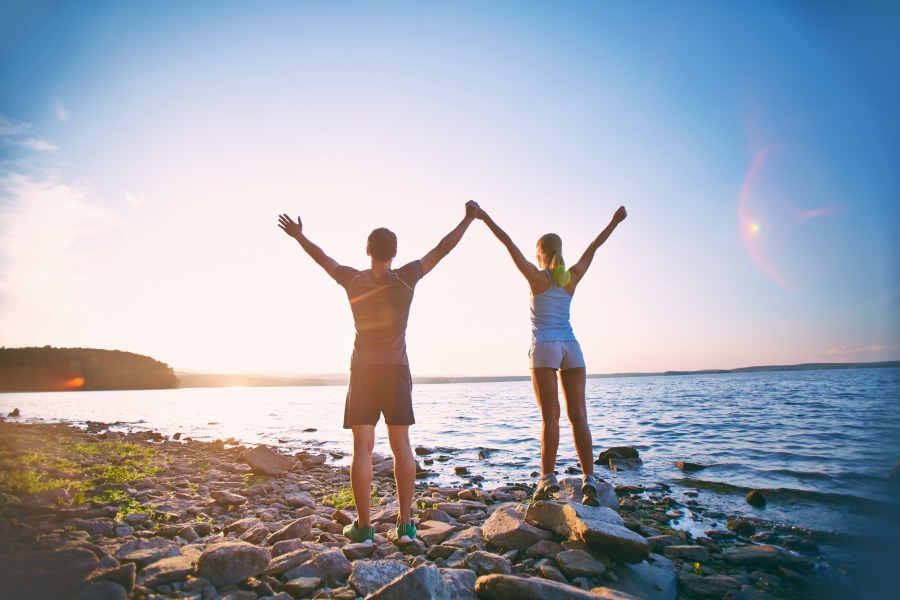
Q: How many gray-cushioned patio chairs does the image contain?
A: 0